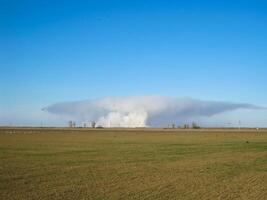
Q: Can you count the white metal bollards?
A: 0